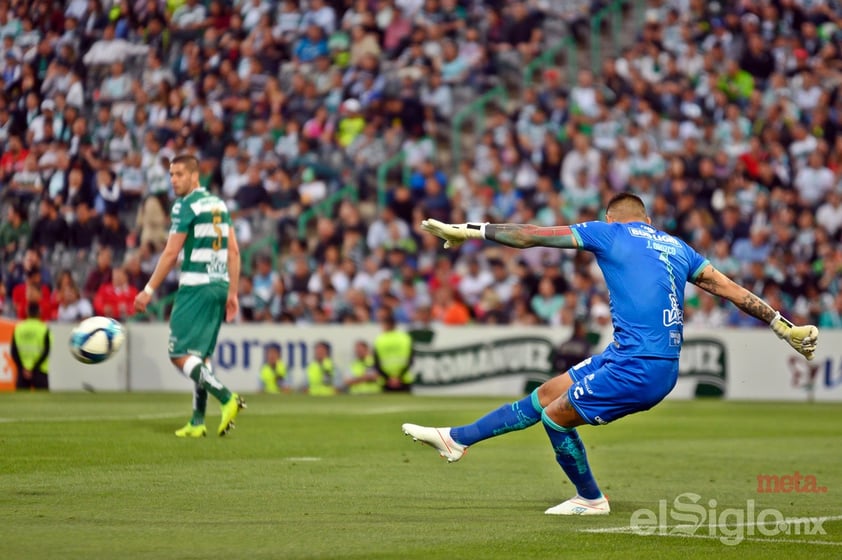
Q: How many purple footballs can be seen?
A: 0